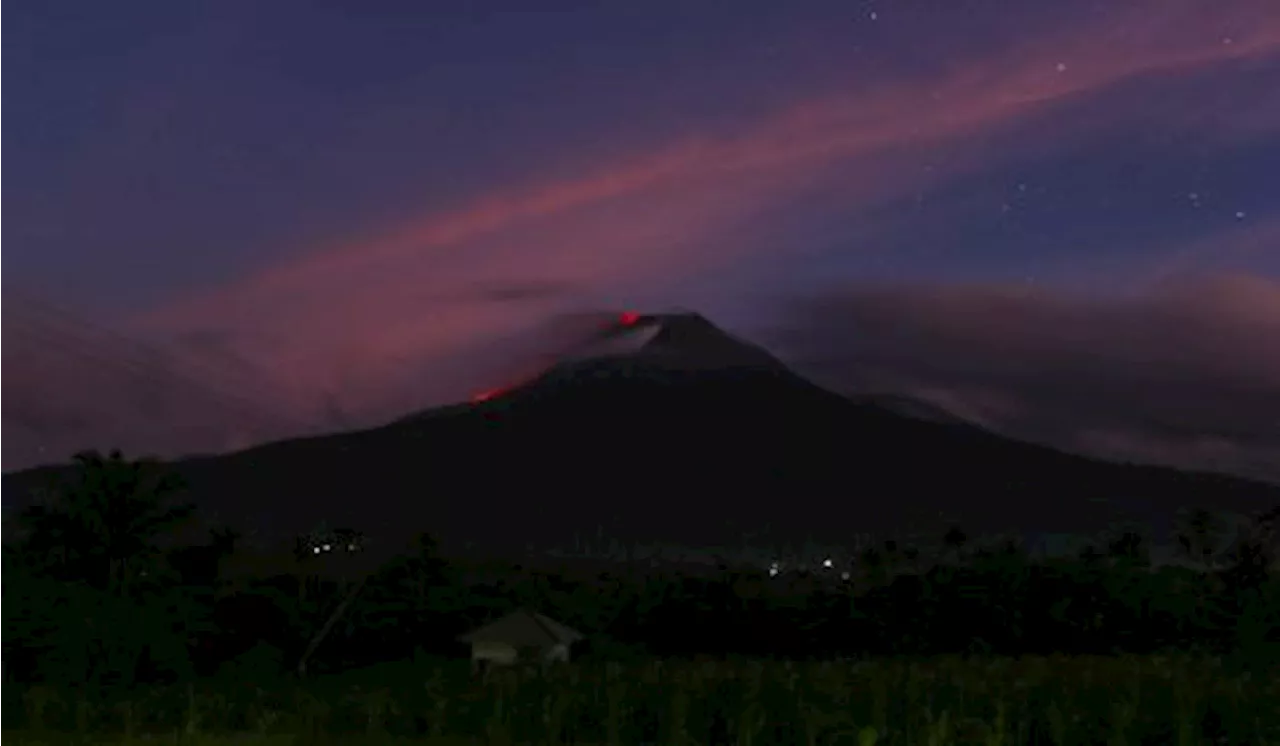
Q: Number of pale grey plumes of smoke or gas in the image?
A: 1